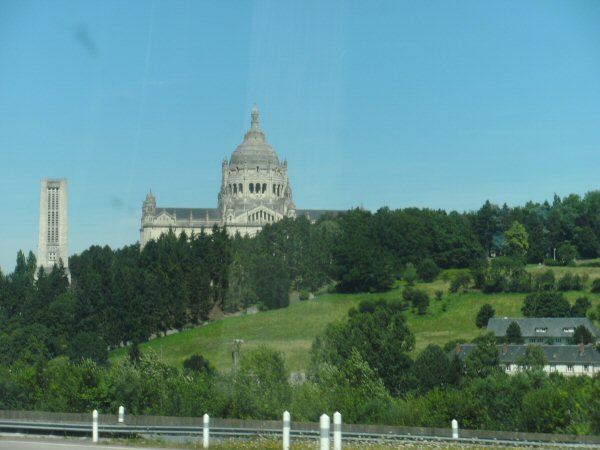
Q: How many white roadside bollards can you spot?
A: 7